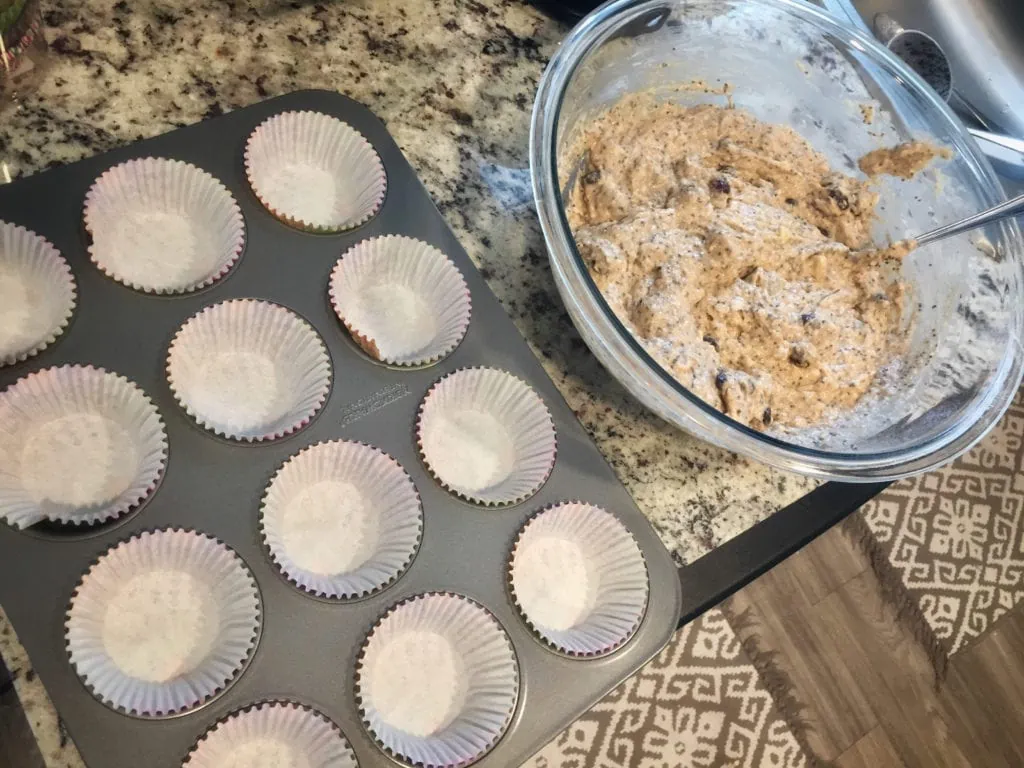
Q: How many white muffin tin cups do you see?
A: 12